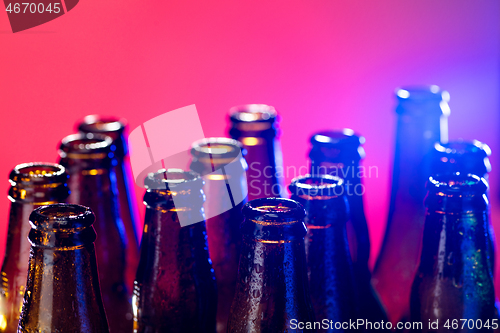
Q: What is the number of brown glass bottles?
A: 13